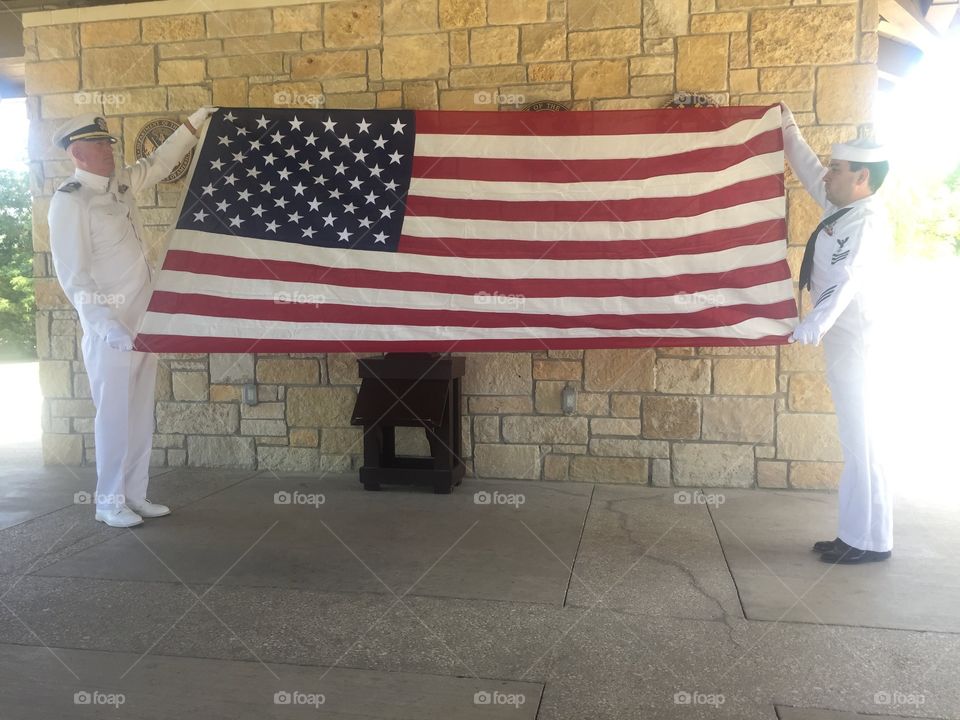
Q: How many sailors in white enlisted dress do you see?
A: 1